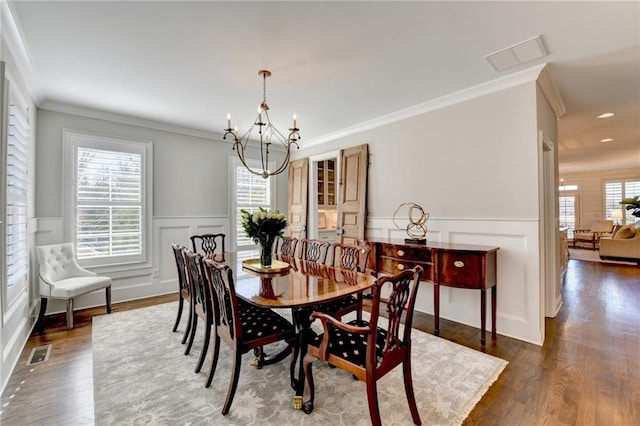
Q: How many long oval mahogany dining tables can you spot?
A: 1